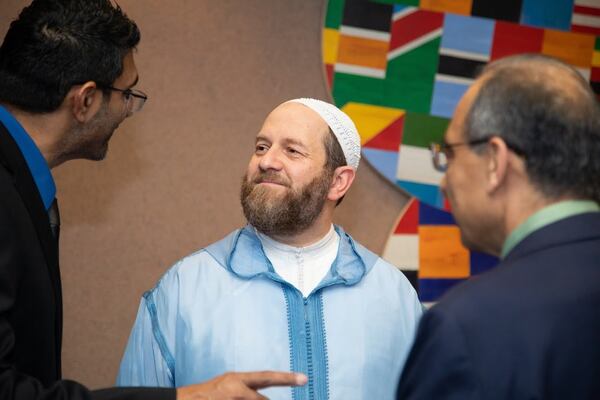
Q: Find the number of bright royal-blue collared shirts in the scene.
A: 1